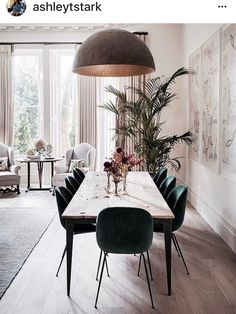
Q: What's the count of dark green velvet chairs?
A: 7